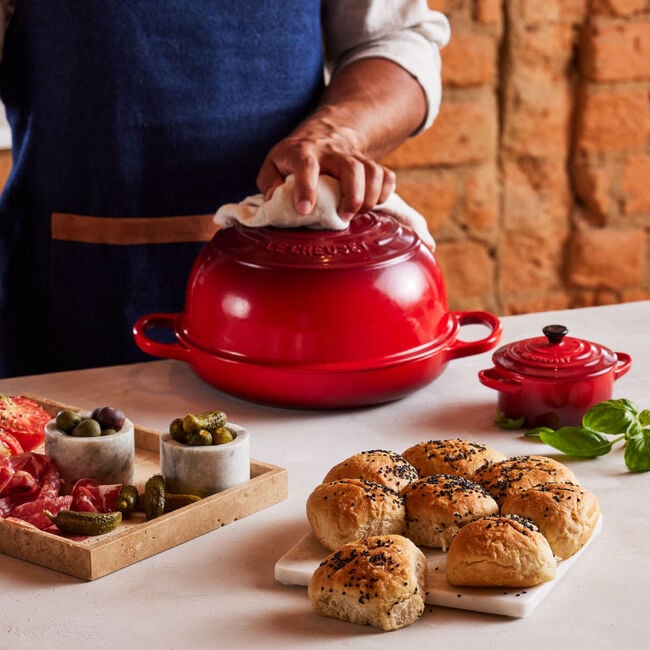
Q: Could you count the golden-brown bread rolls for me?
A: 8